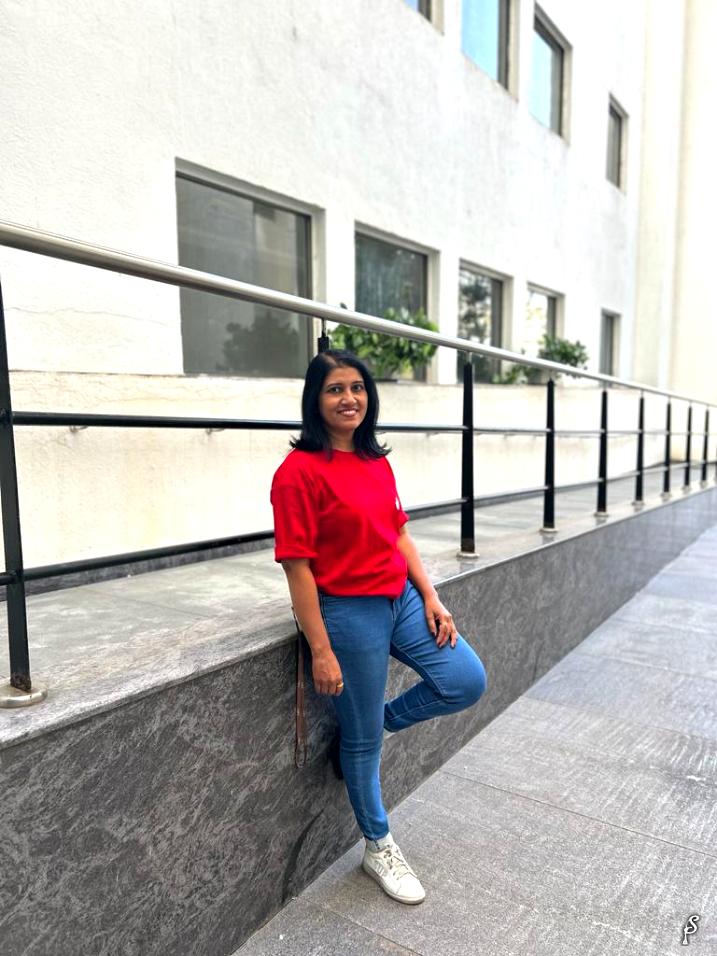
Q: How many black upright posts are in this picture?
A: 9